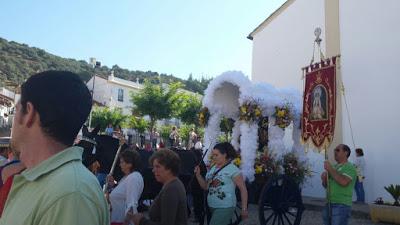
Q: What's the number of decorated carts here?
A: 1